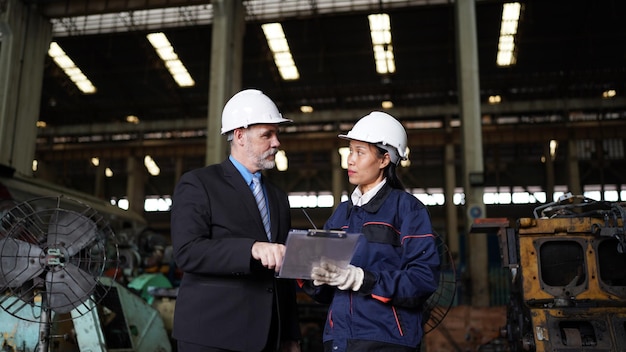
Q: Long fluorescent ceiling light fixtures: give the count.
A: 5